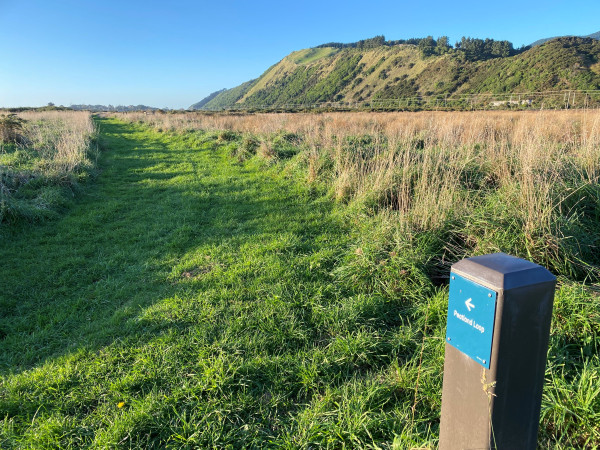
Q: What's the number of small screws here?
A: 4